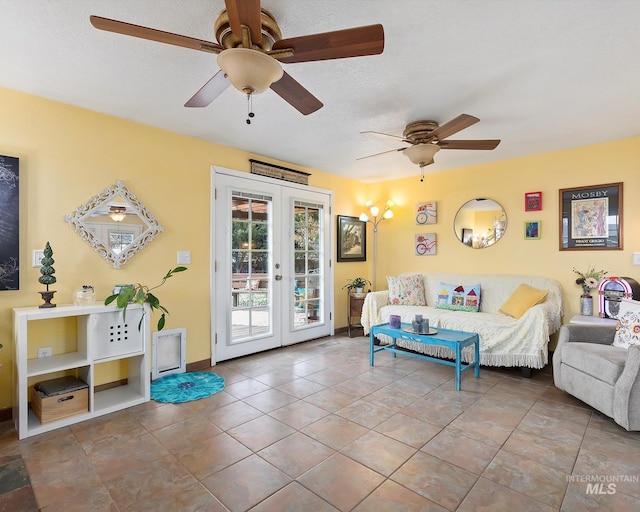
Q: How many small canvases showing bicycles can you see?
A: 2